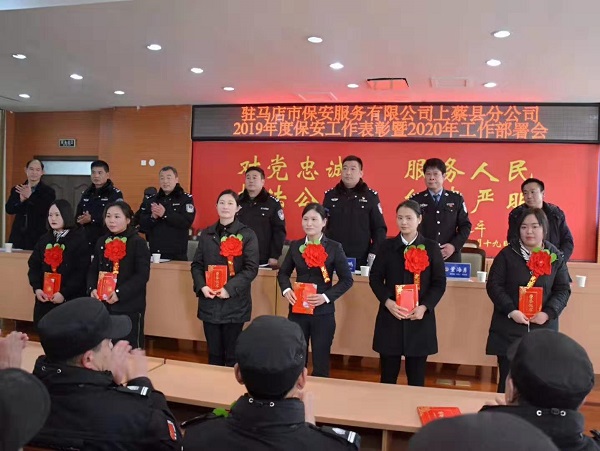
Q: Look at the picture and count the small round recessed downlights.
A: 13